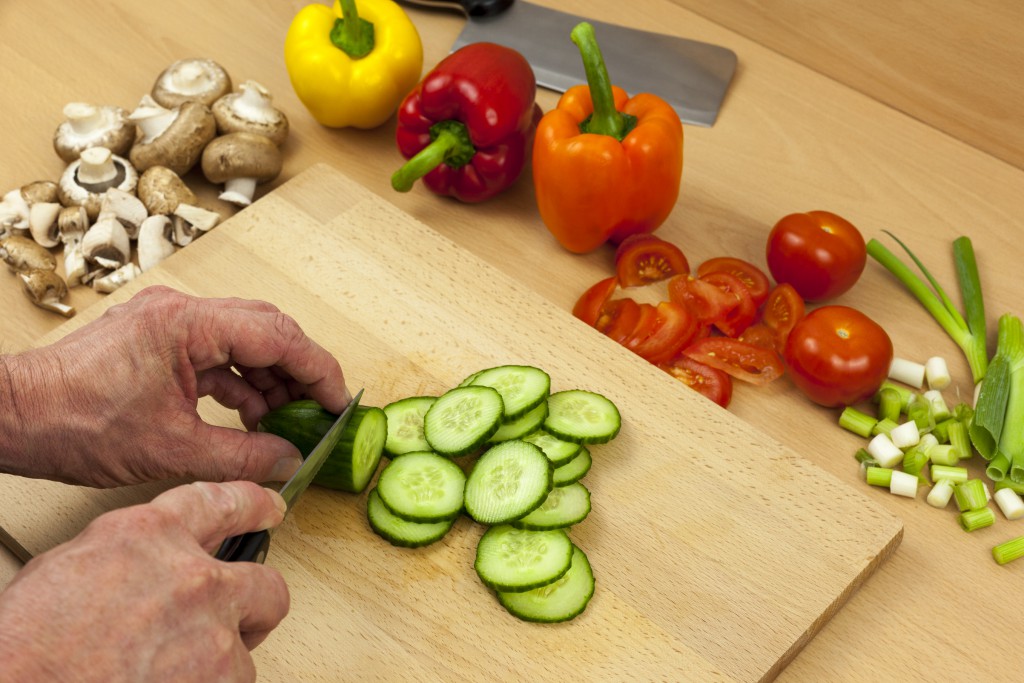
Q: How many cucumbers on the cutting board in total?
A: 1